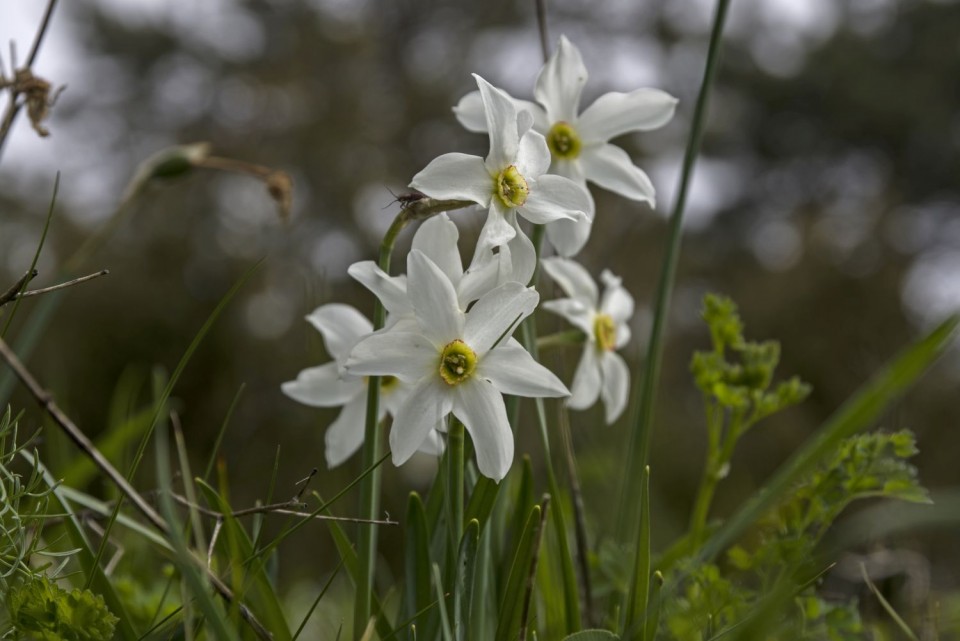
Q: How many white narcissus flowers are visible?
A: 6